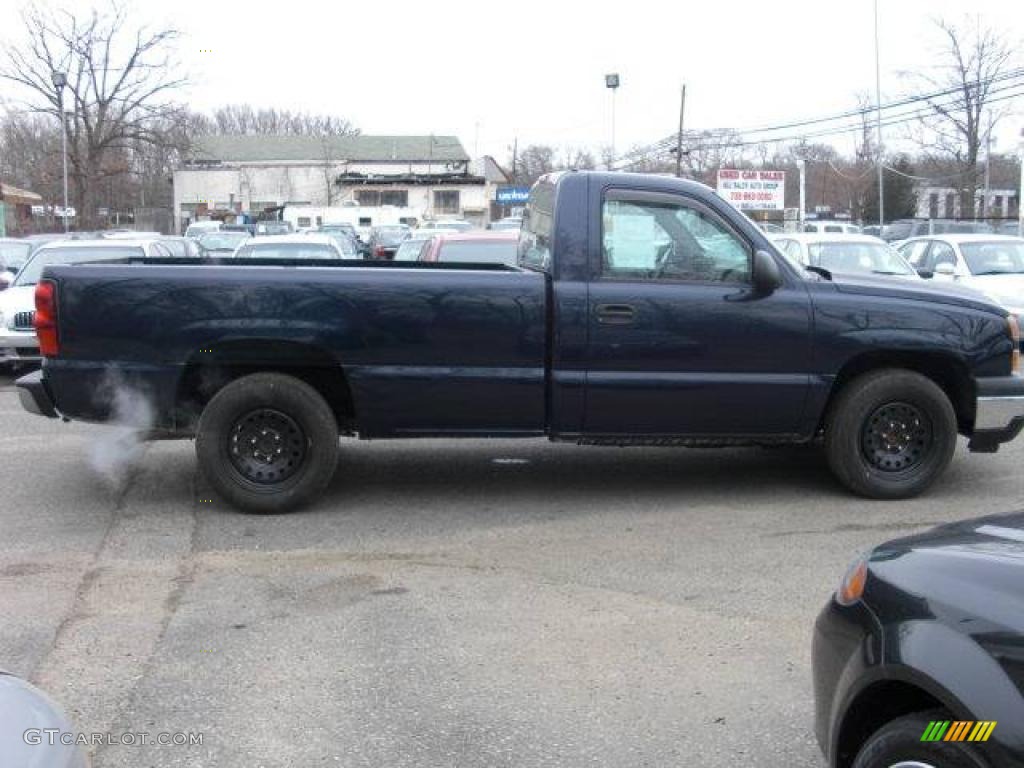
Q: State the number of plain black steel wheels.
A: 2